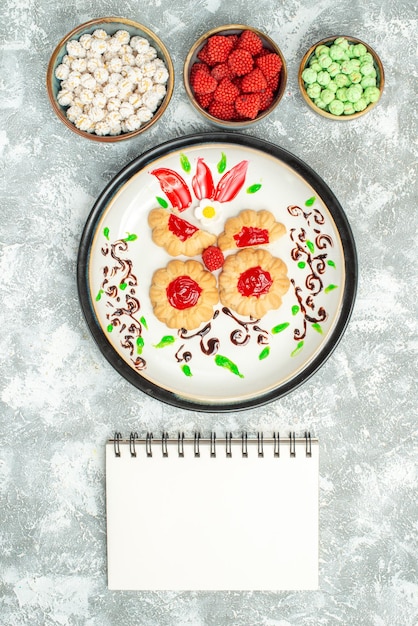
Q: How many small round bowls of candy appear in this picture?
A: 3